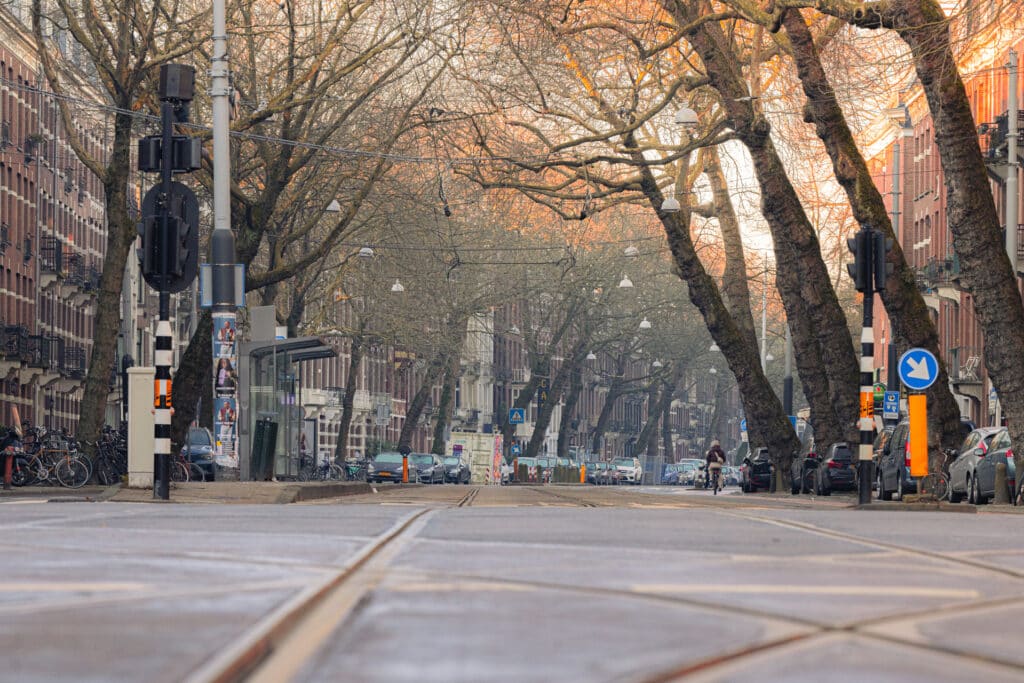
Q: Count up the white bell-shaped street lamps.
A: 14